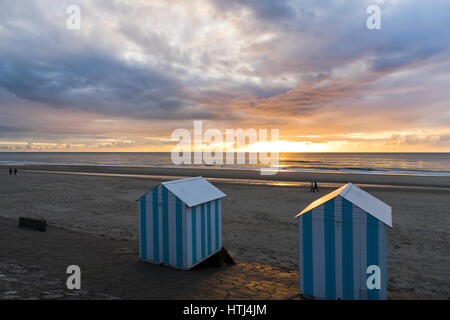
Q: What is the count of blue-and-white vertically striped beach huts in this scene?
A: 2